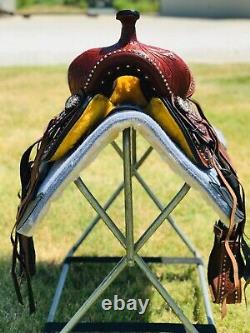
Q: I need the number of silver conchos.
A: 2